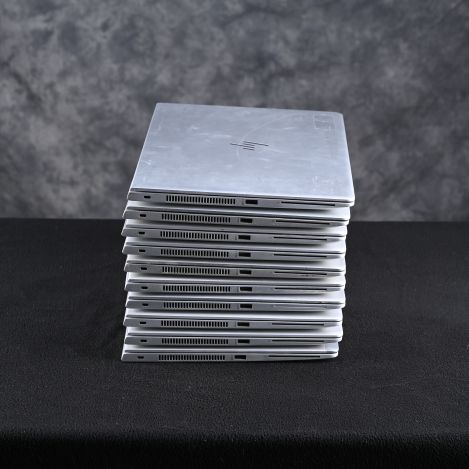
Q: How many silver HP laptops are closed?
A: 10